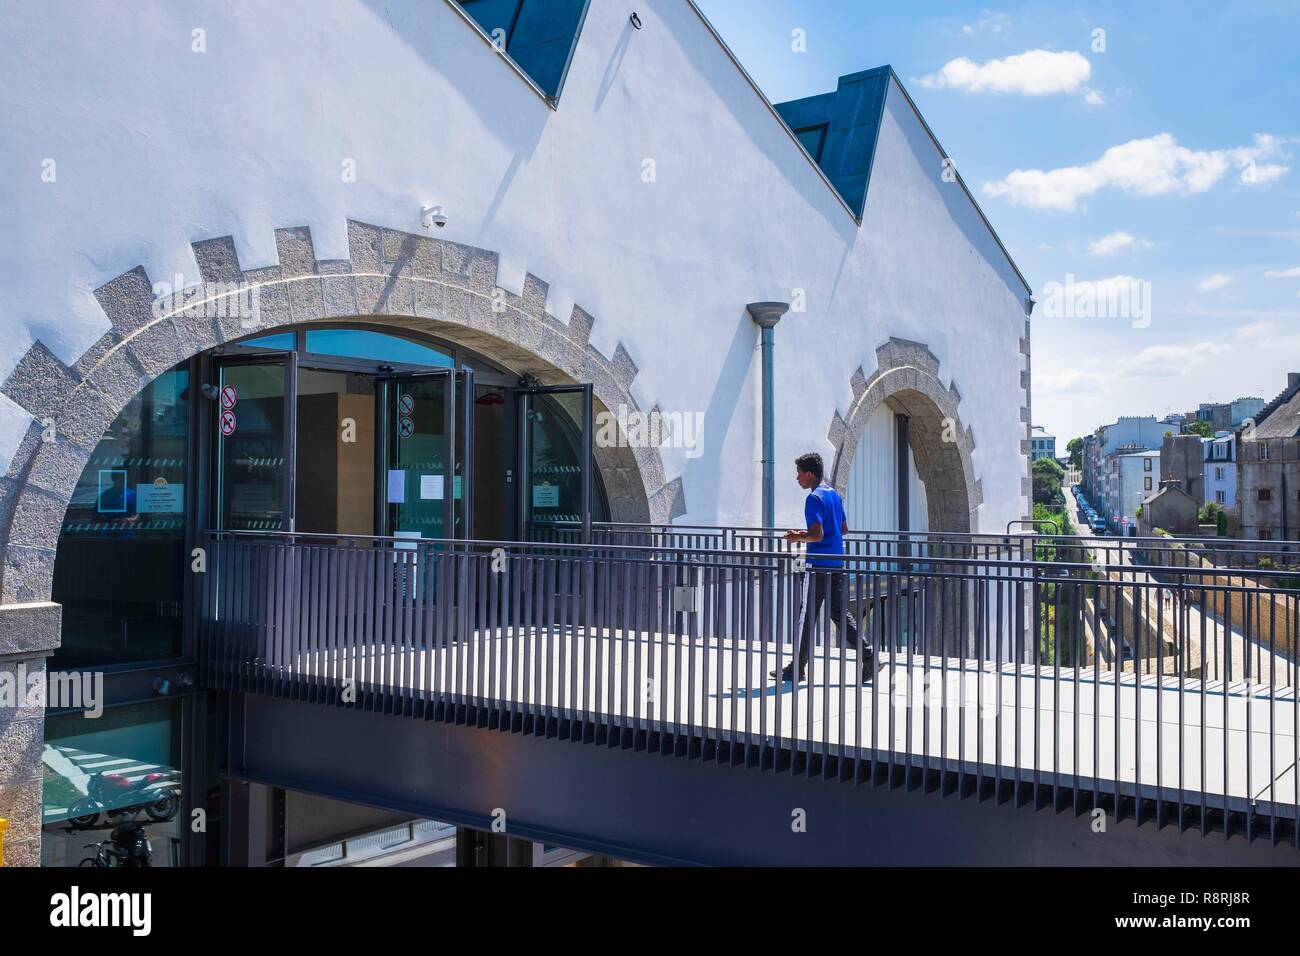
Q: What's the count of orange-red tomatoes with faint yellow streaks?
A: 0